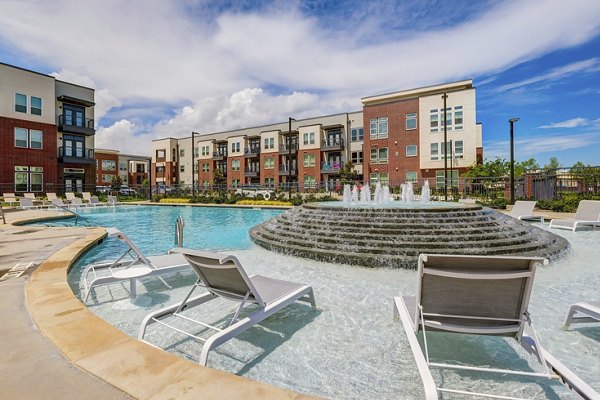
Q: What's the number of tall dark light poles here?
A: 4